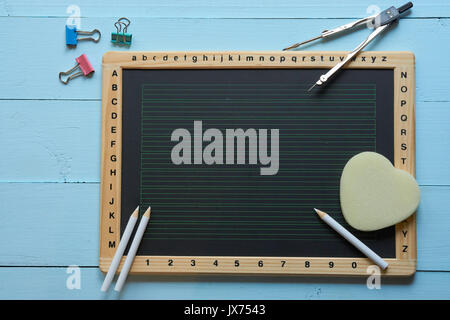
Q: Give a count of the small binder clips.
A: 3